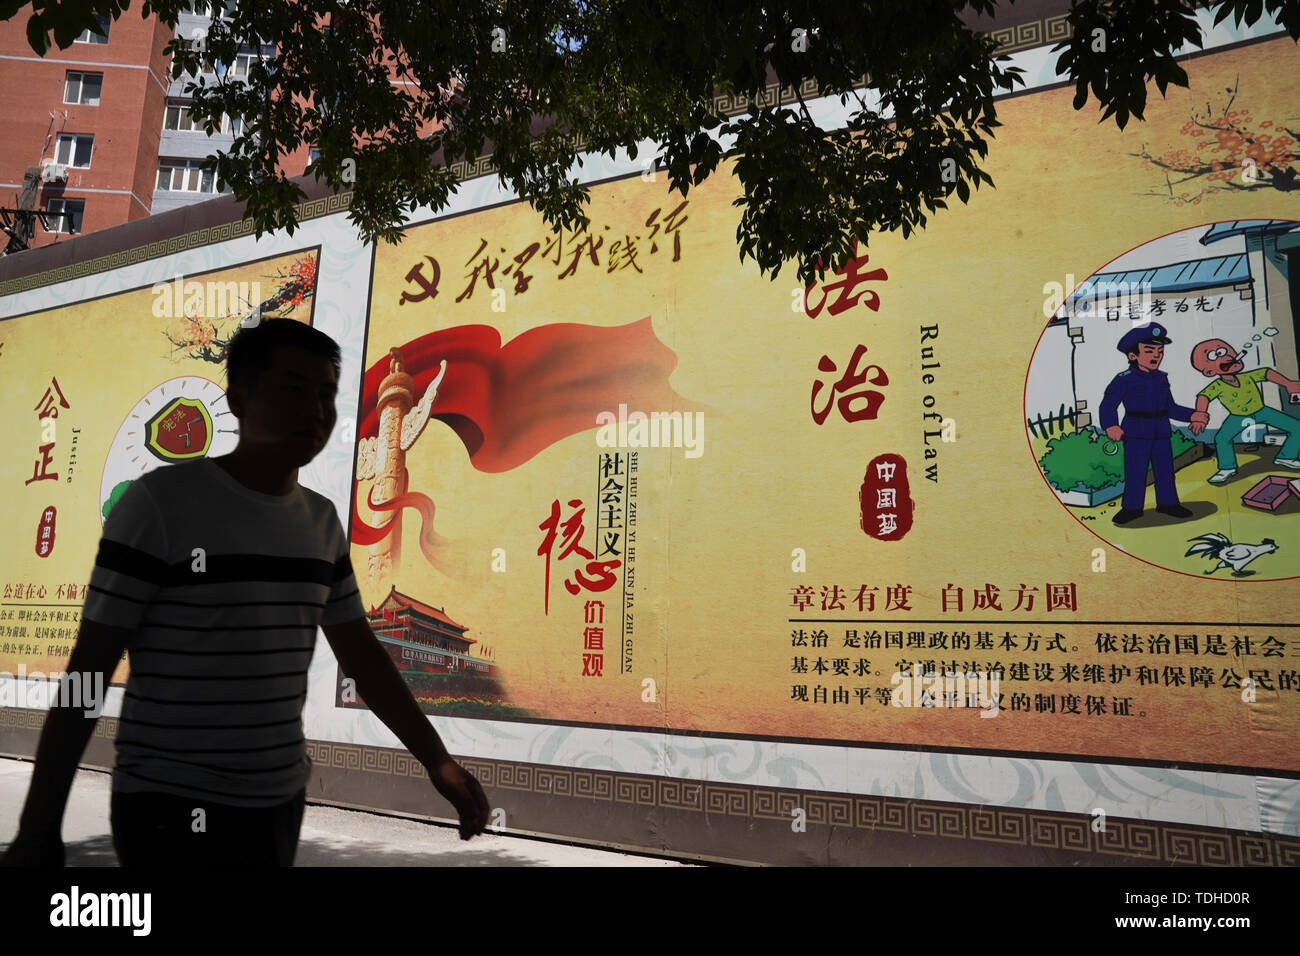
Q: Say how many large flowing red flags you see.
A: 1